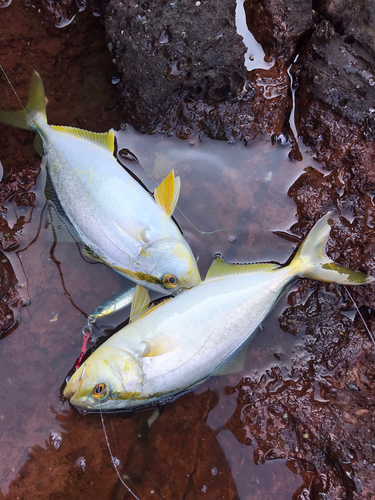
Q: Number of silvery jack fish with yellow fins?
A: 2